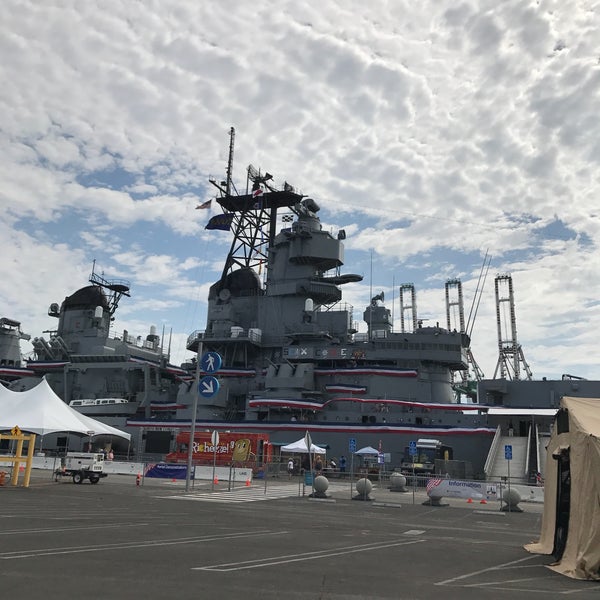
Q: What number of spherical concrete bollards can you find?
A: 5